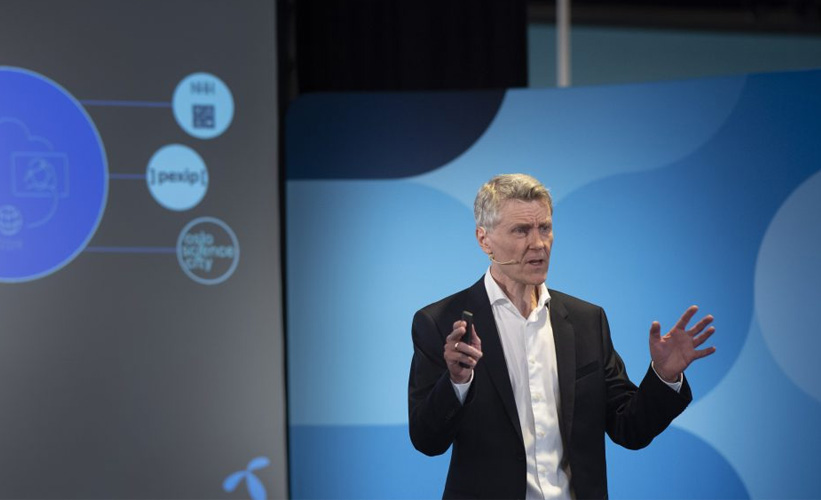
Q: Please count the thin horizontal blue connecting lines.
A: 3